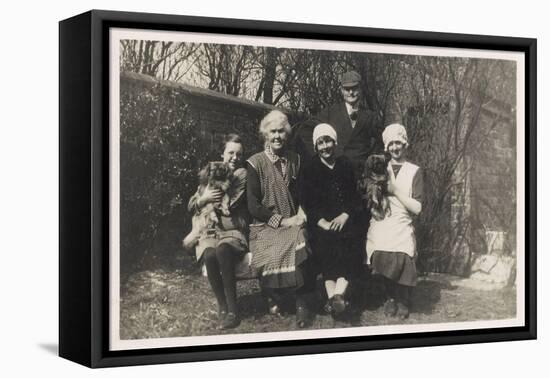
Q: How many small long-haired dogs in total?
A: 2